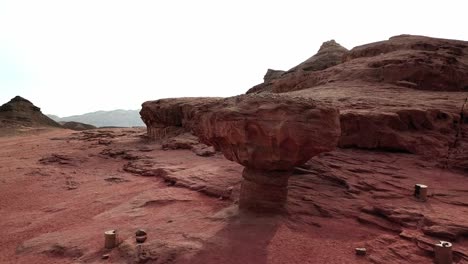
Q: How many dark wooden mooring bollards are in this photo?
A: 0